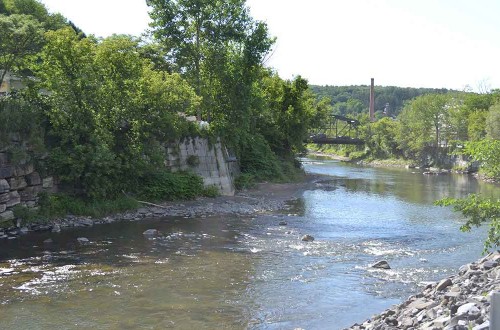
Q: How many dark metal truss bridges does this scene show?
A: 1